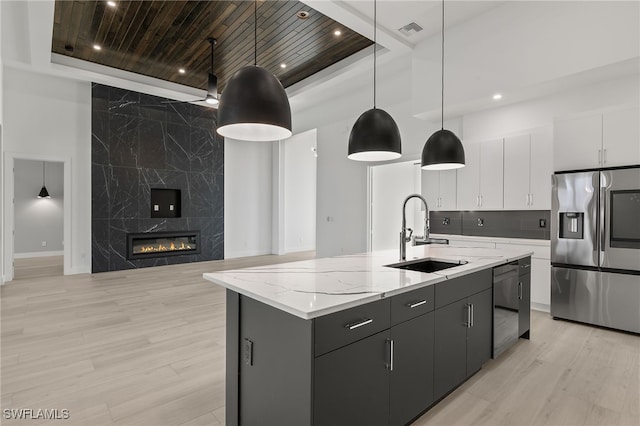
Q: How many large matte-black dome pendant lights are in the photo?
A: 3